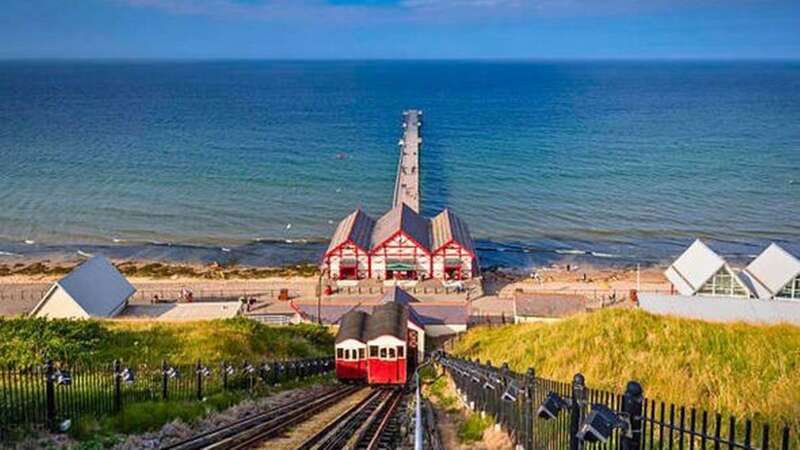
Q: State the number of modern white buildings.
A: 3